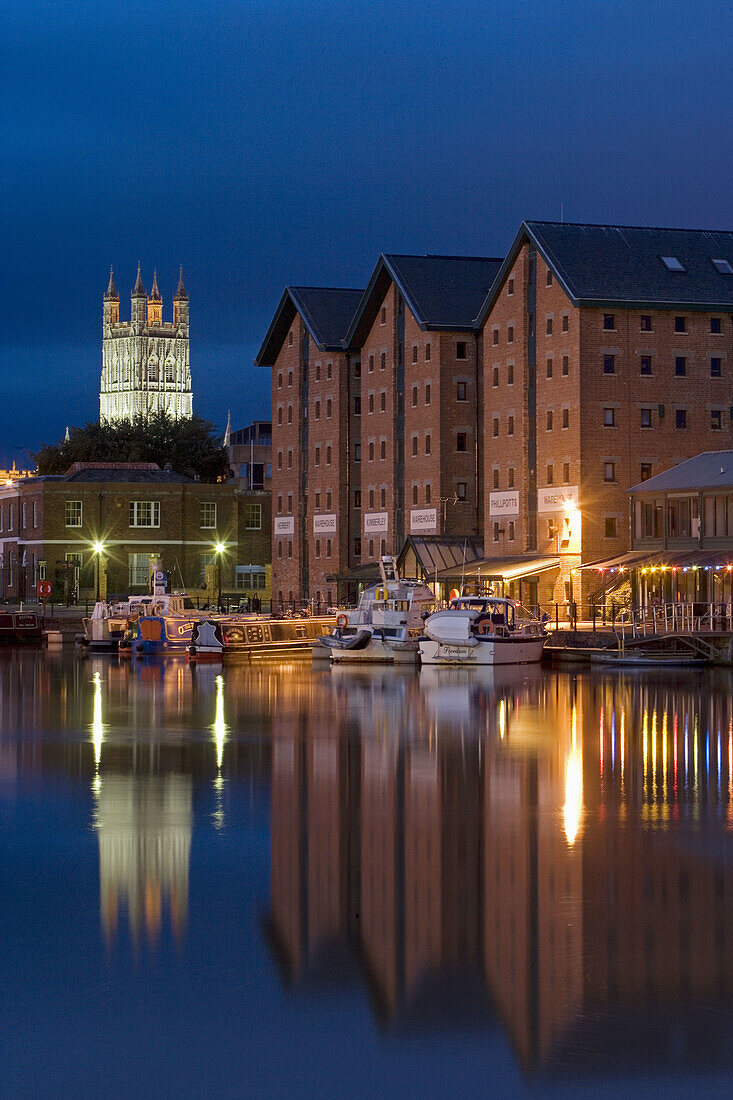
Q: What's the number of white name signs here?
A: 6